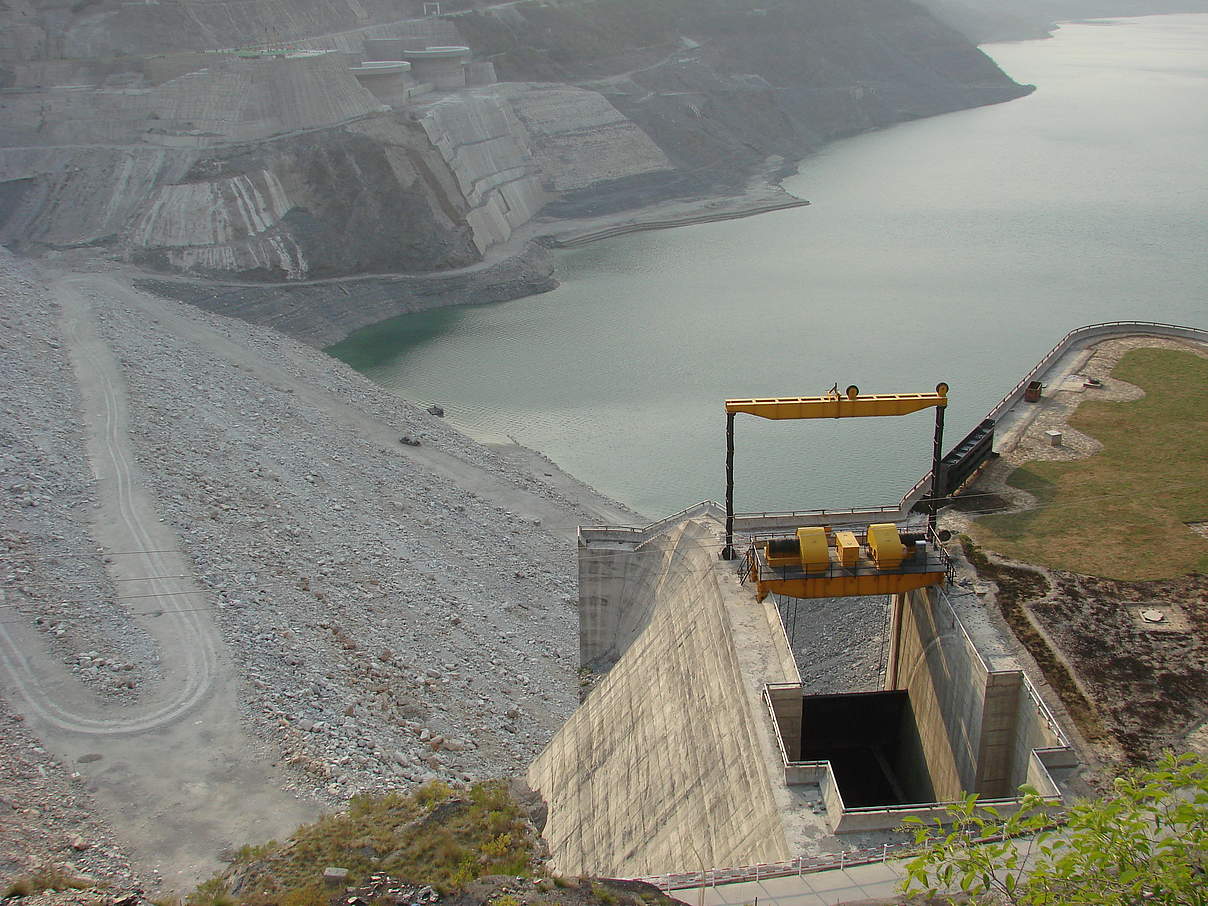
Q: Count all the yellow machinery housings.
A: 3